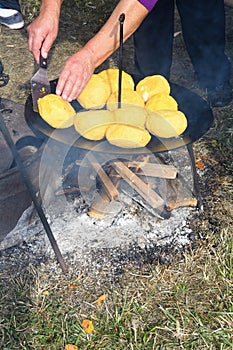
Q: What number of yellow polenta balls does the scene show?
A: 10